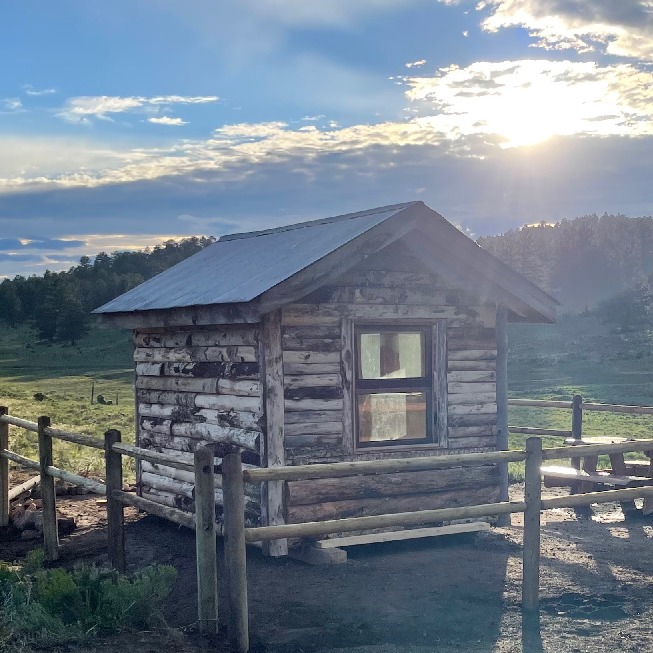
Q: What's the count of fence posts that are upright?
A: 7